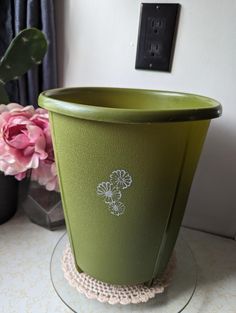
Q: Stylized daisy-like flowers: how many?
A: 3